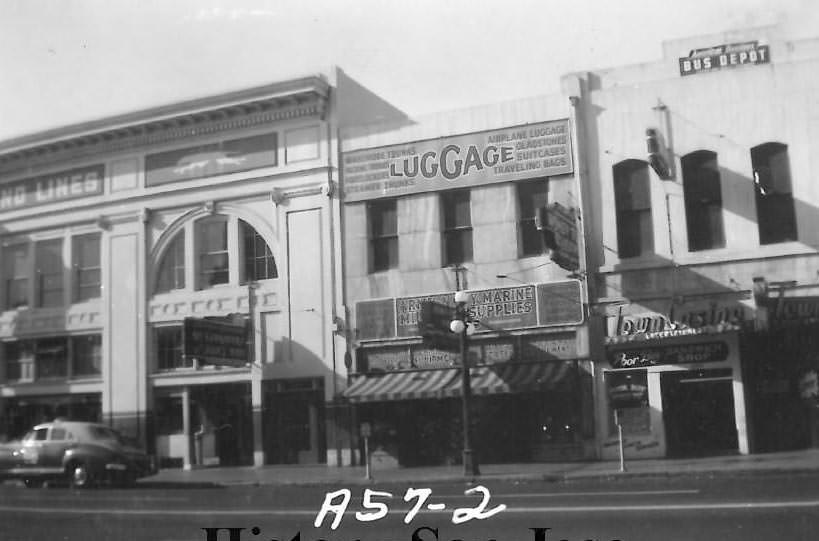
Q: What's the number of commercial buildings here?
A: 3